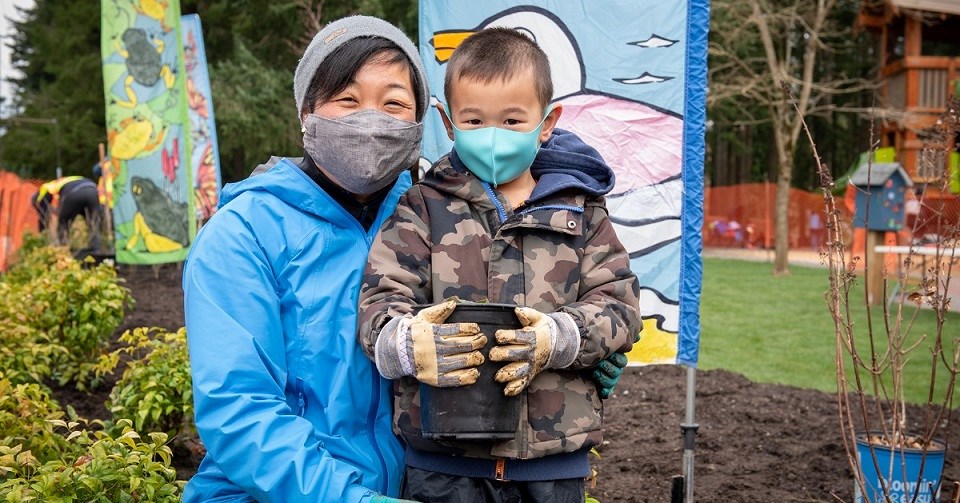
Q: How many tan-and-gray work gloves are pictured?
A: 2